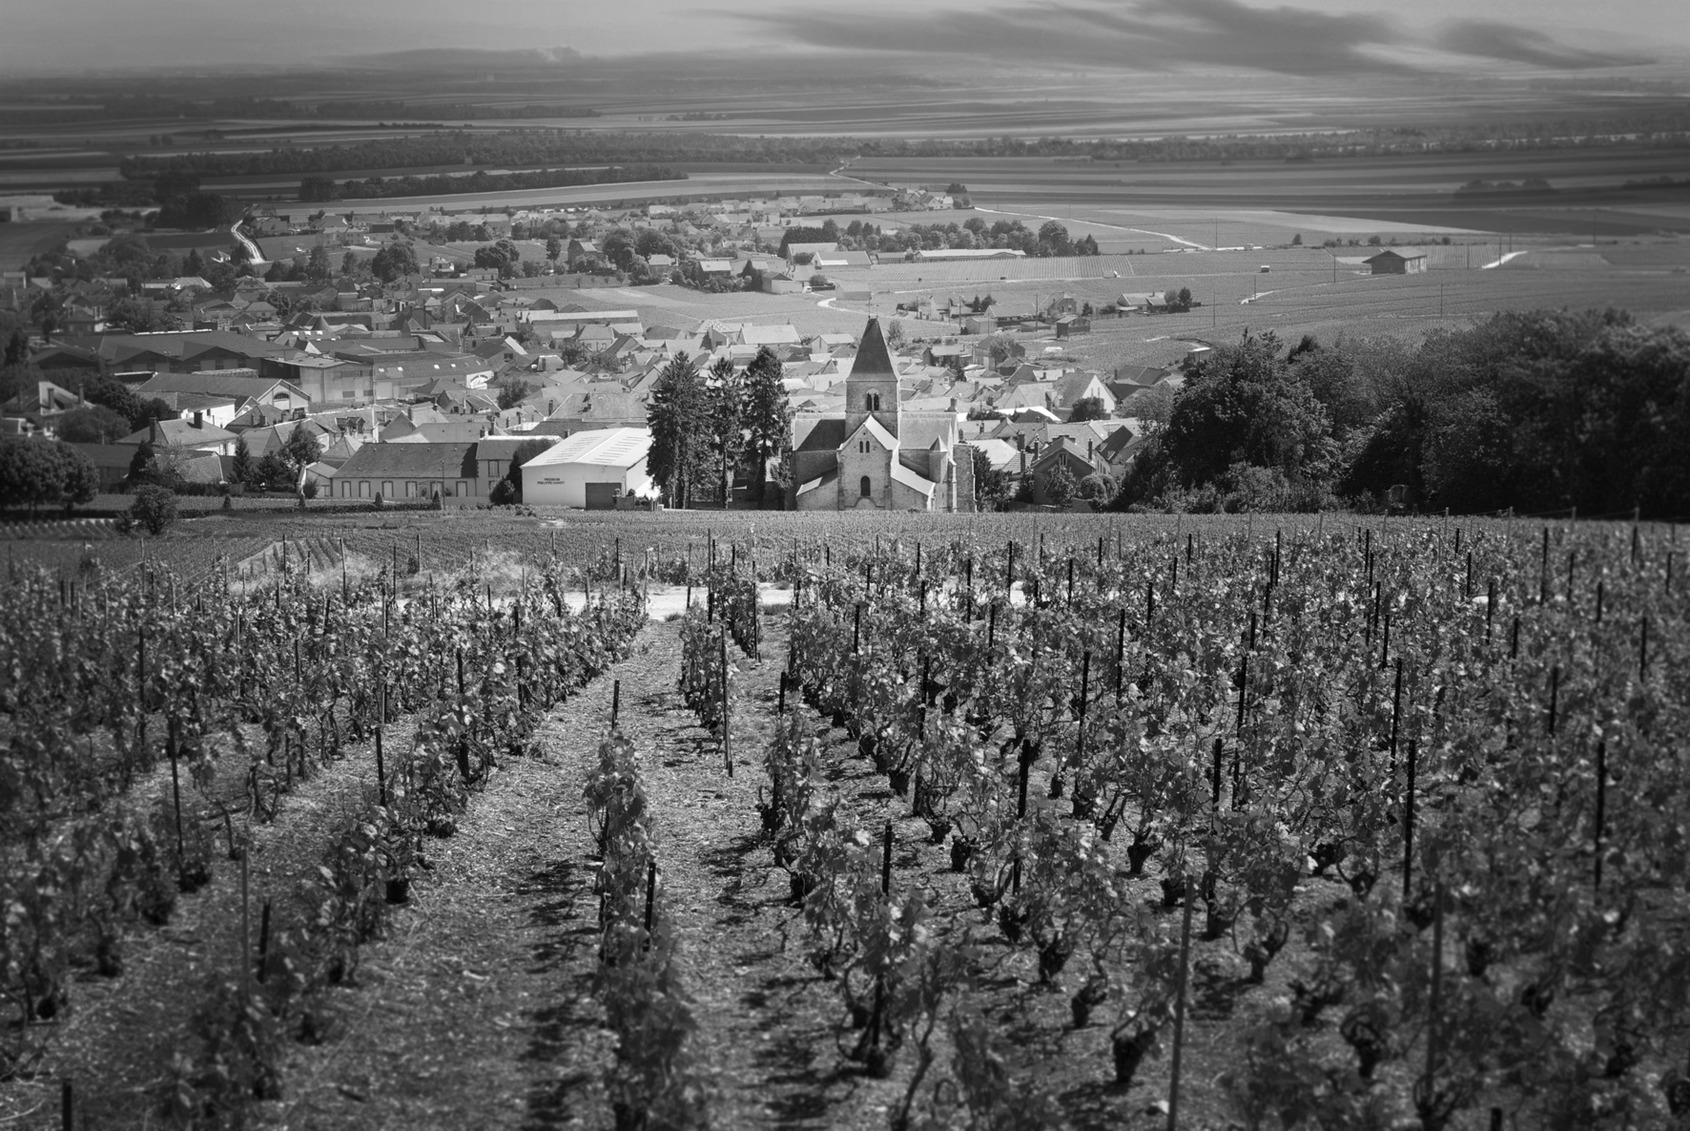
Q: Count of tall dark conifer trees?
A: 3